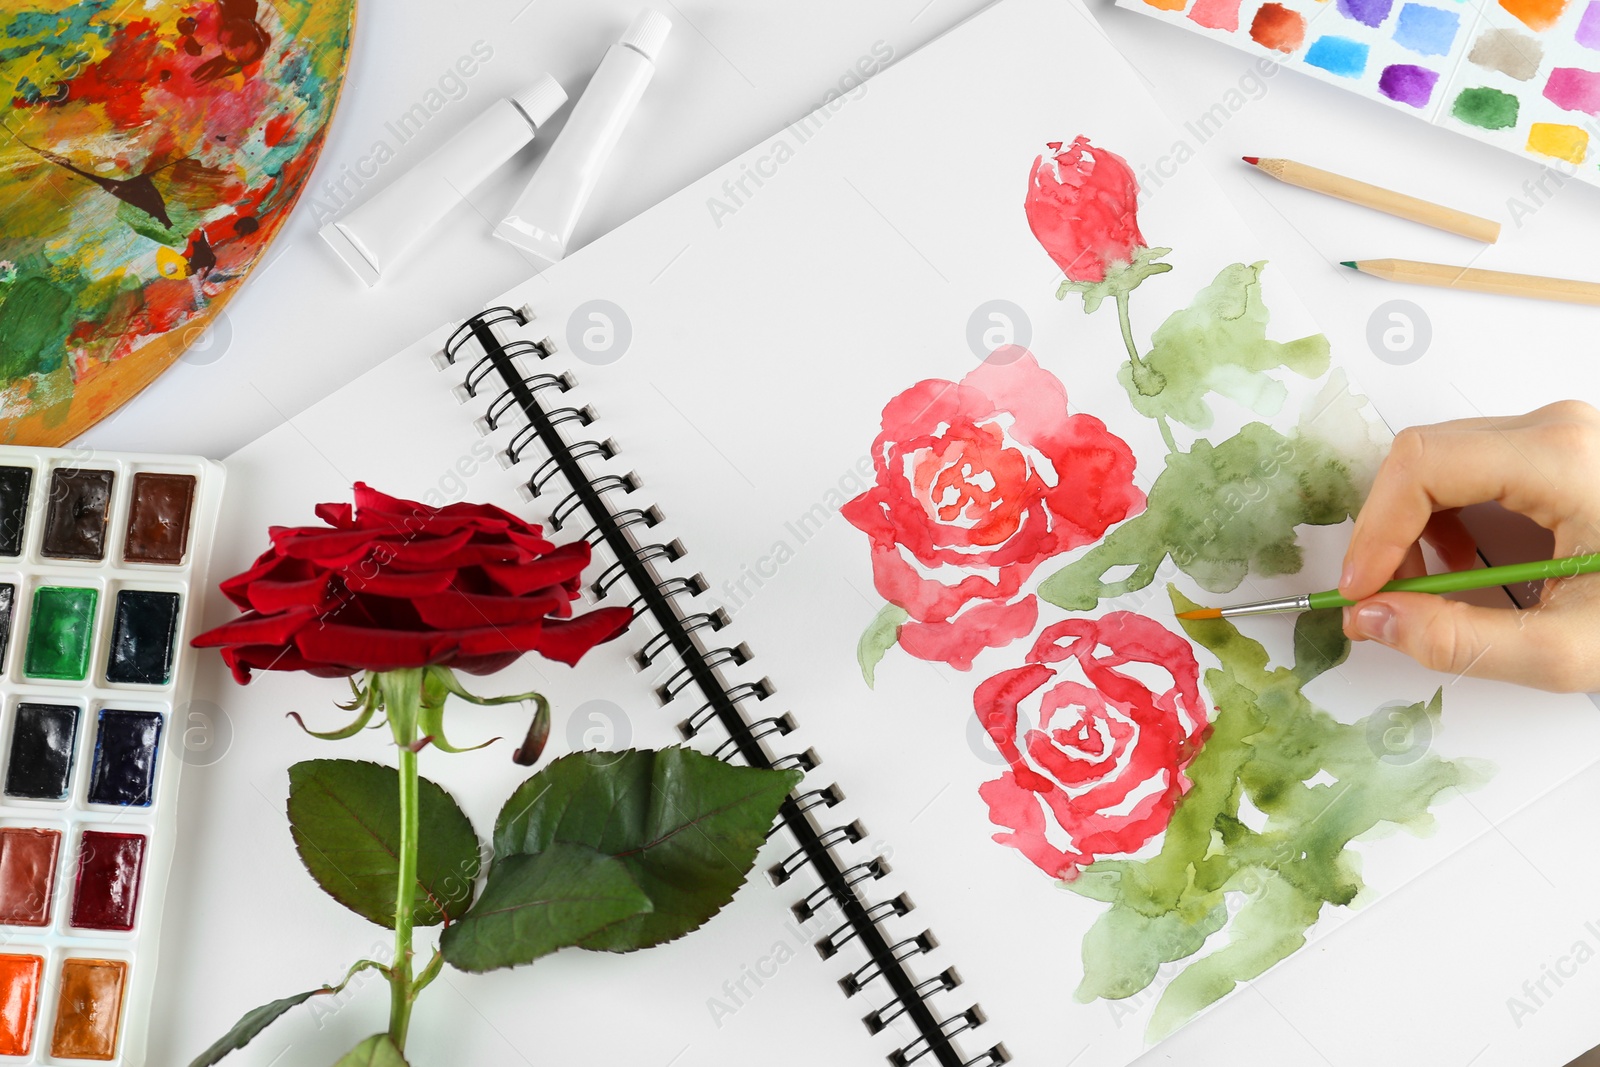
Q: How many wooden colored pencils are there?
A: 2